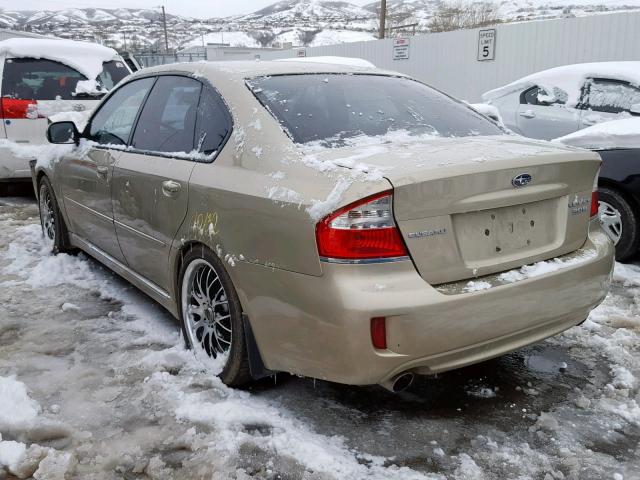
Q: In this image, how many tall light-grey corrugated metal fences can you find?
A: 1